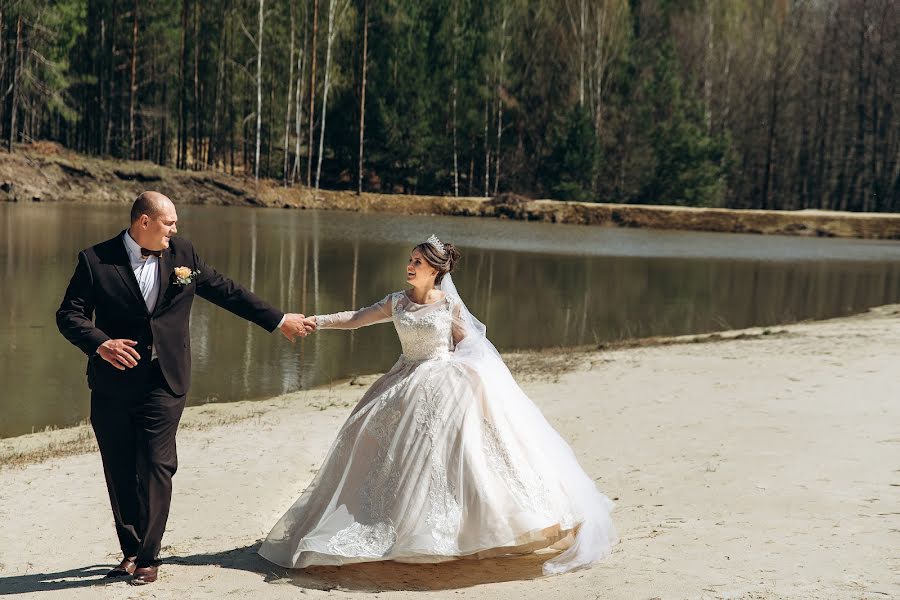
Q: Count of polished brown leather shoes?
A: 2